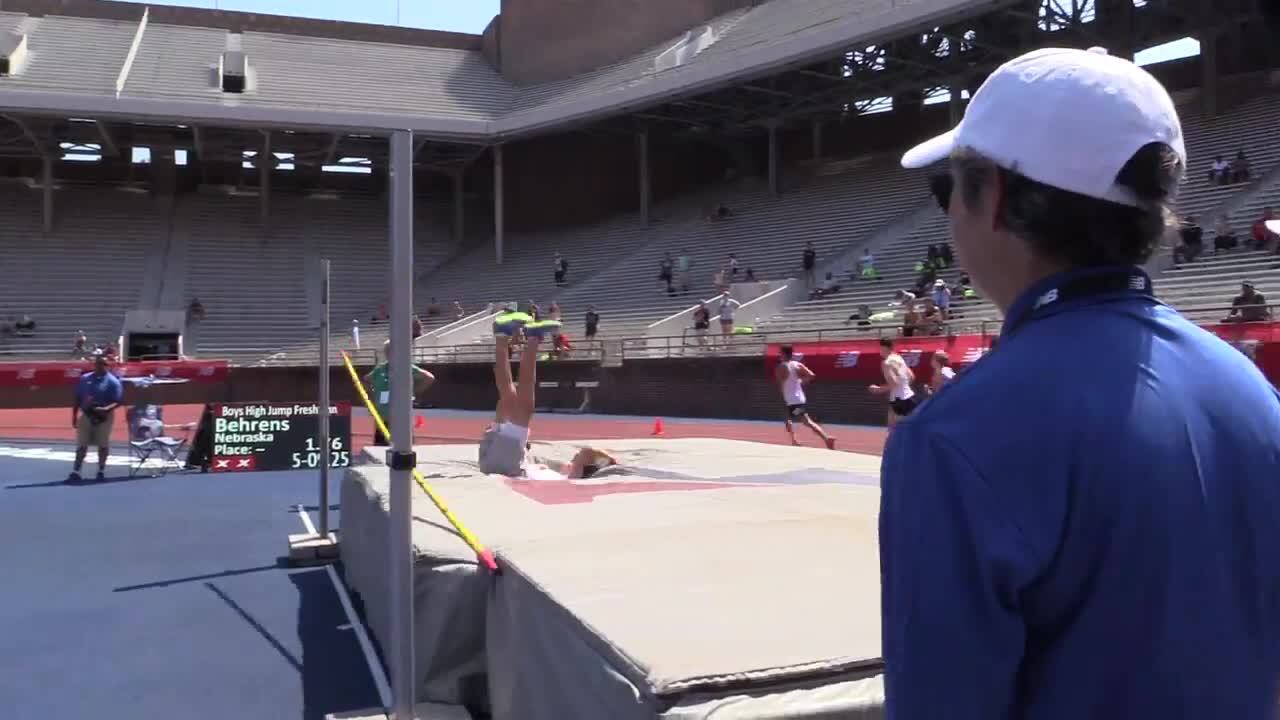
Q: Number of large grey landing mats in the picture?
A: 1